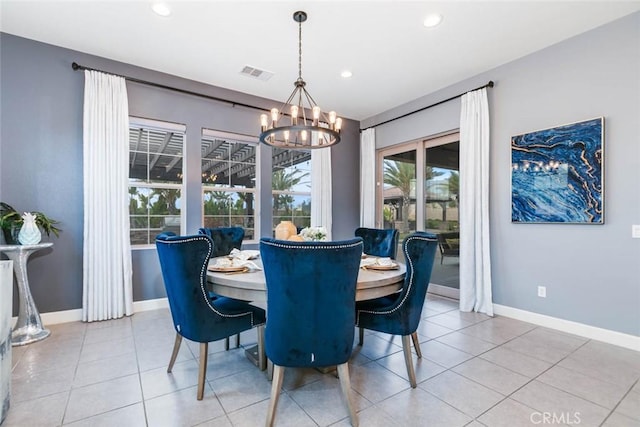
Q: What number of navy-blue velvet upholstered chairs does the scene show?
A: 5